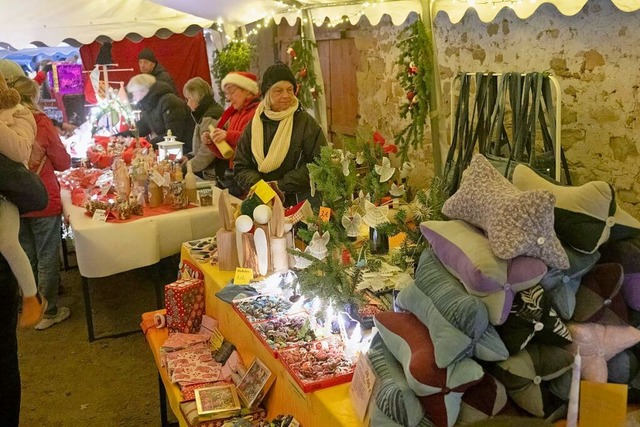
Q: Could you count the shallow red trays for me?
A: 3